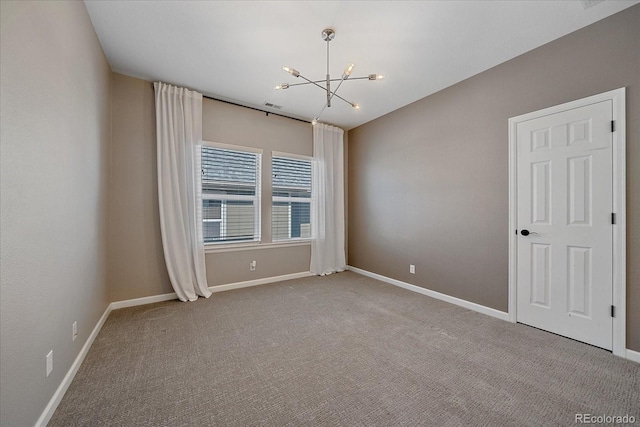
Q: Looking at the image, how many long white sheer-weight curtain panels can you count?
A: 2